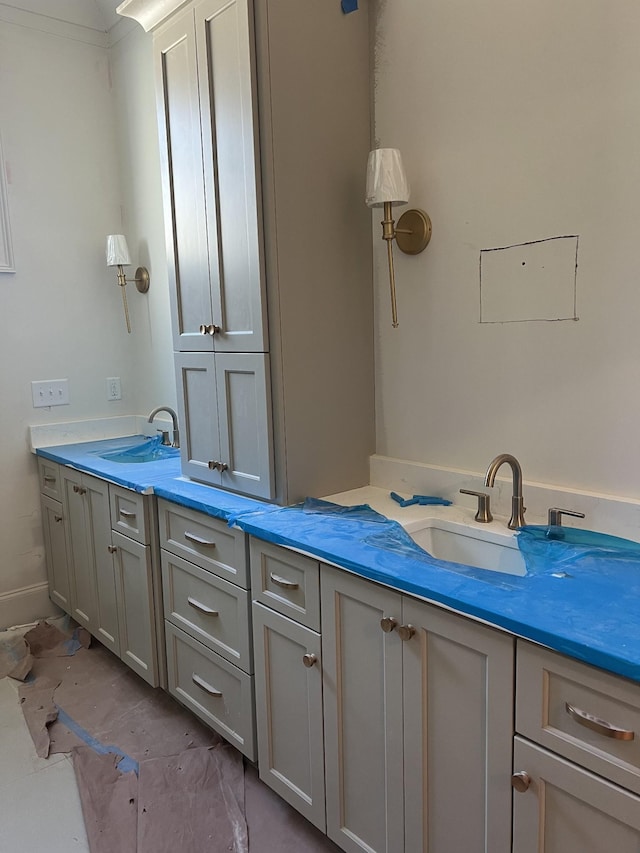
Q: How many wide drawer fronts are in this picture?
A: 3